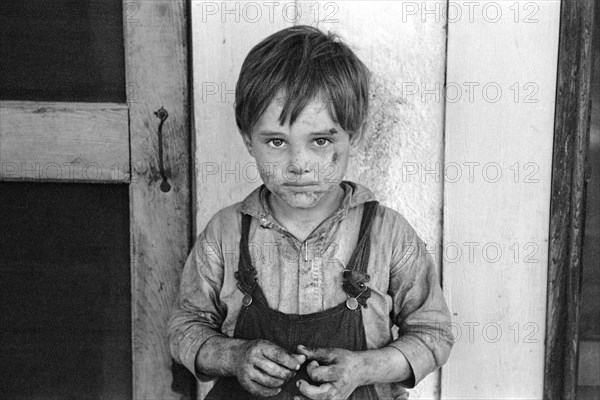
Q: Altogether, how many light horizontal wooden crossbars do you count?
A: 1